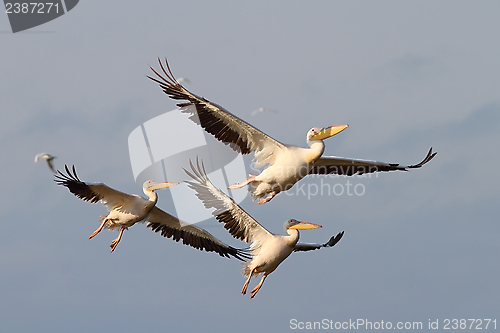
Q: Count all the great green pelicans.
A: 0